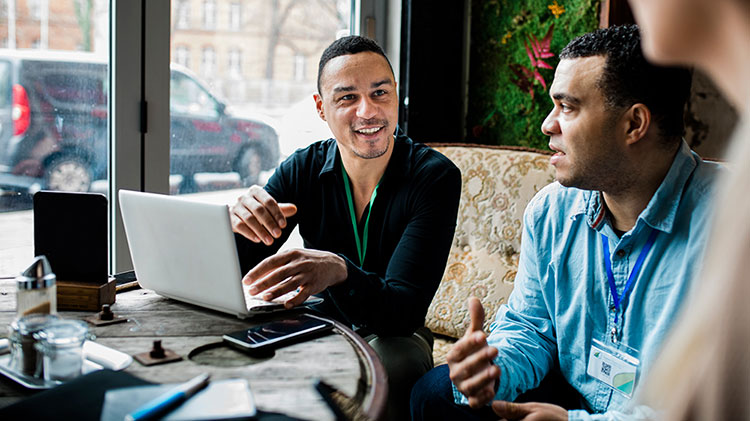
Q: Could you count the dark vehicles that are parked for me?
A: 1